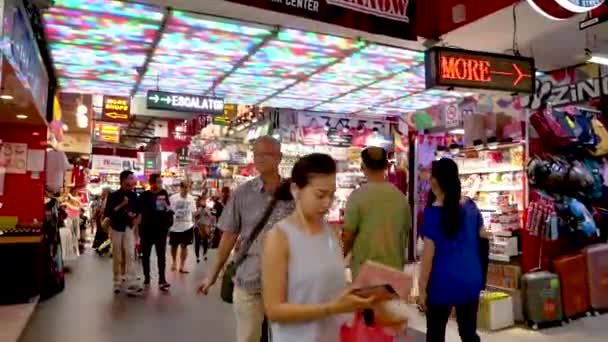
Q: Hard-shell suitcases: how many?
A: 3